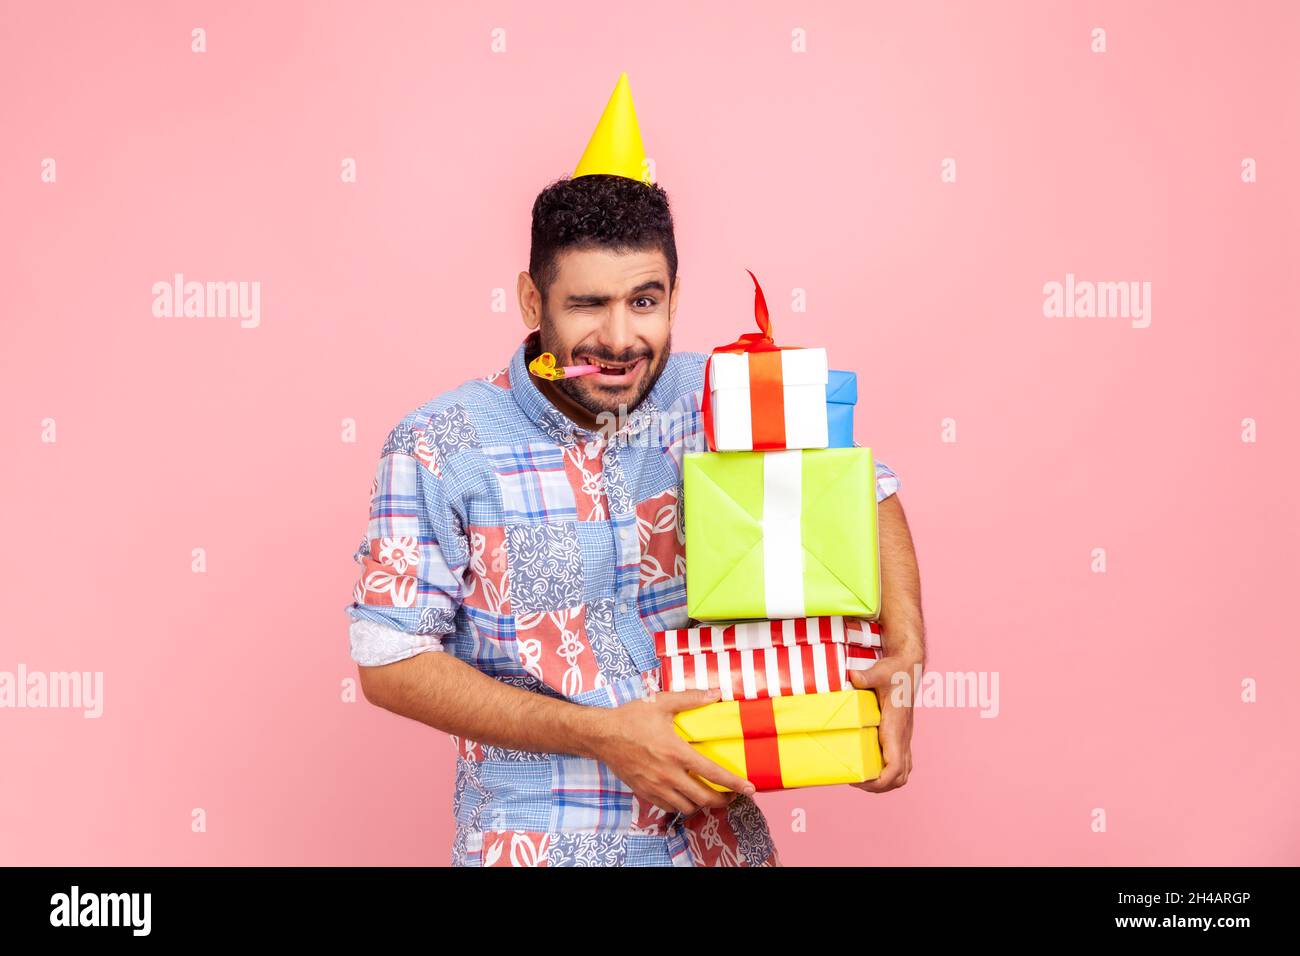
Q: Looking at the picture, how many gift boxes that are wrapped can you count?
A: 5